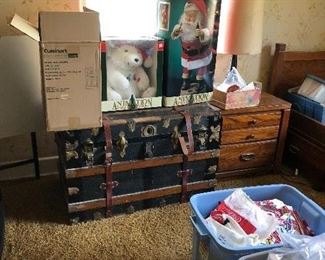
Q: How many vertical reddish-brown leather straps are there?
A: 2